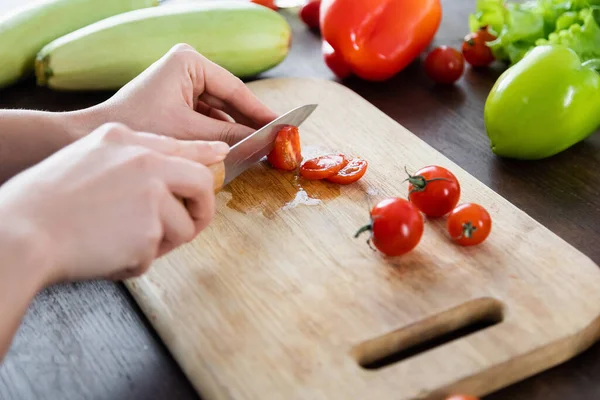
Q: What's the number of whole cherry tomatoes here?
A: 5